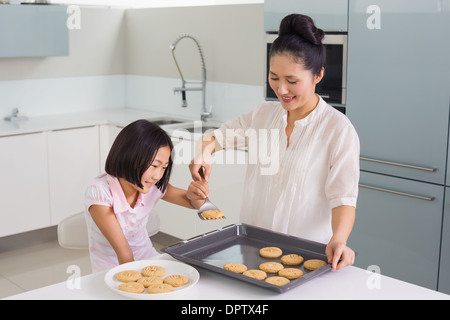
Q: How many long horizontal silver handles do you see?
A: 2